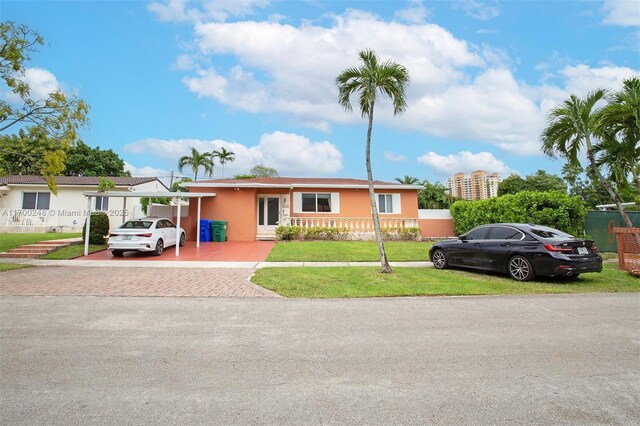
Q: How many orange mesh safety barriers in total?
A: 1